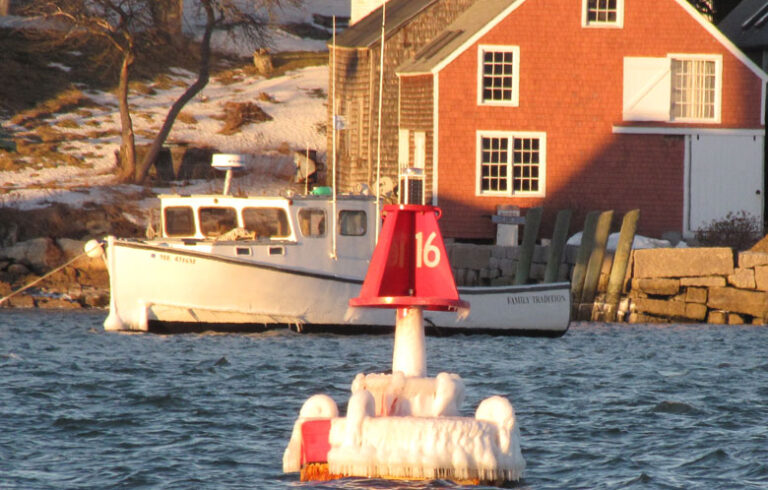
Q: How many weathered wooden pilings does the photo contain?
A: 5